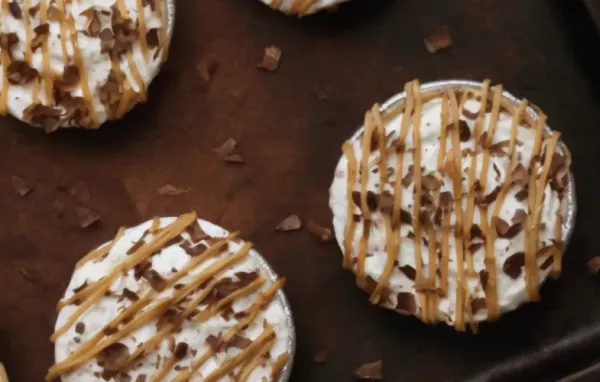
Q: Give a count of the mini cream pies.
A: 4